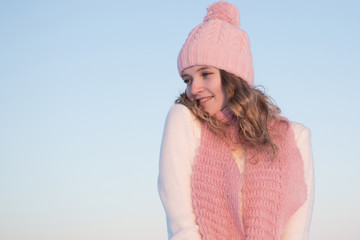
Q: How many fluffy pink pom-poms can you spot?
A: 1